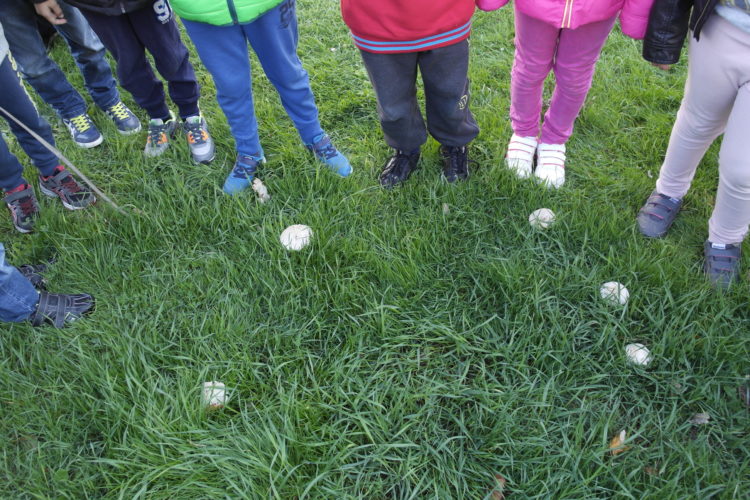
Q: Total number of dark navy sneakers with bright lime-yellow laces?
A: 2